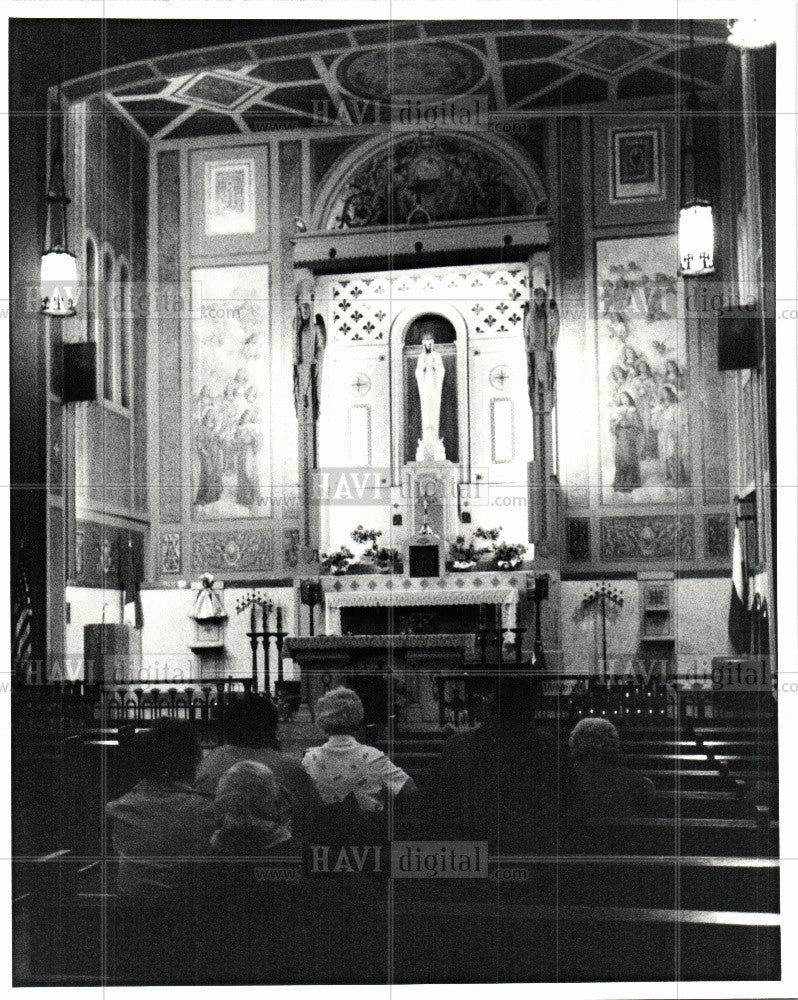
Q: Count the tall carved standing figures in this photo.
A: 3